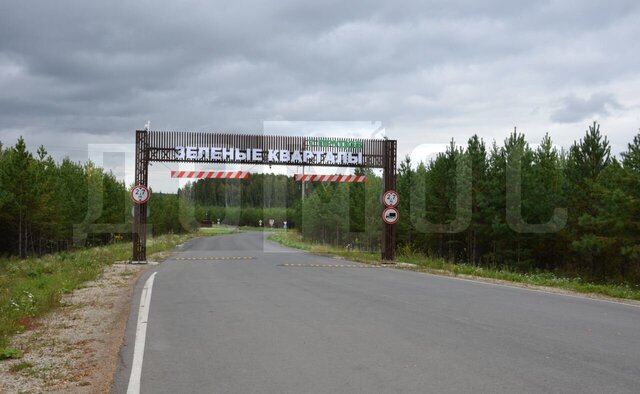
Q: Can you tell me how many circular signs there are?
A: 3